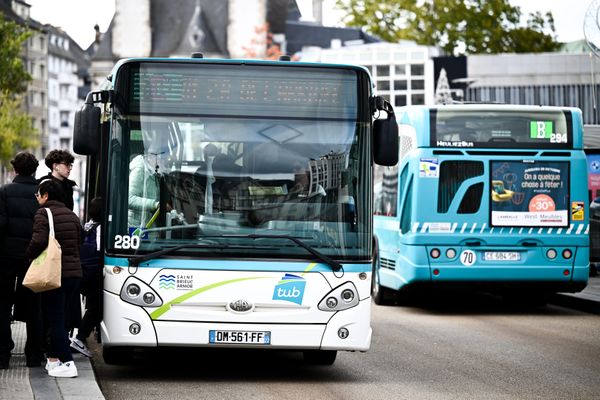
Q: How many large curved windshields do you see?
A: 1